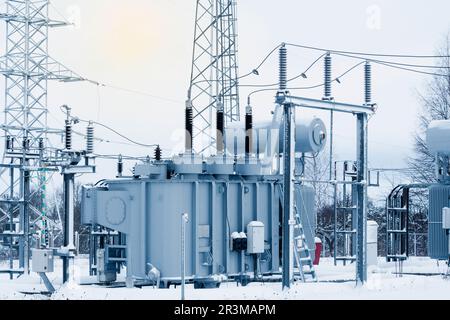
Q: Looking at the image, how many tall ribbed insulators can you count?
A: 8